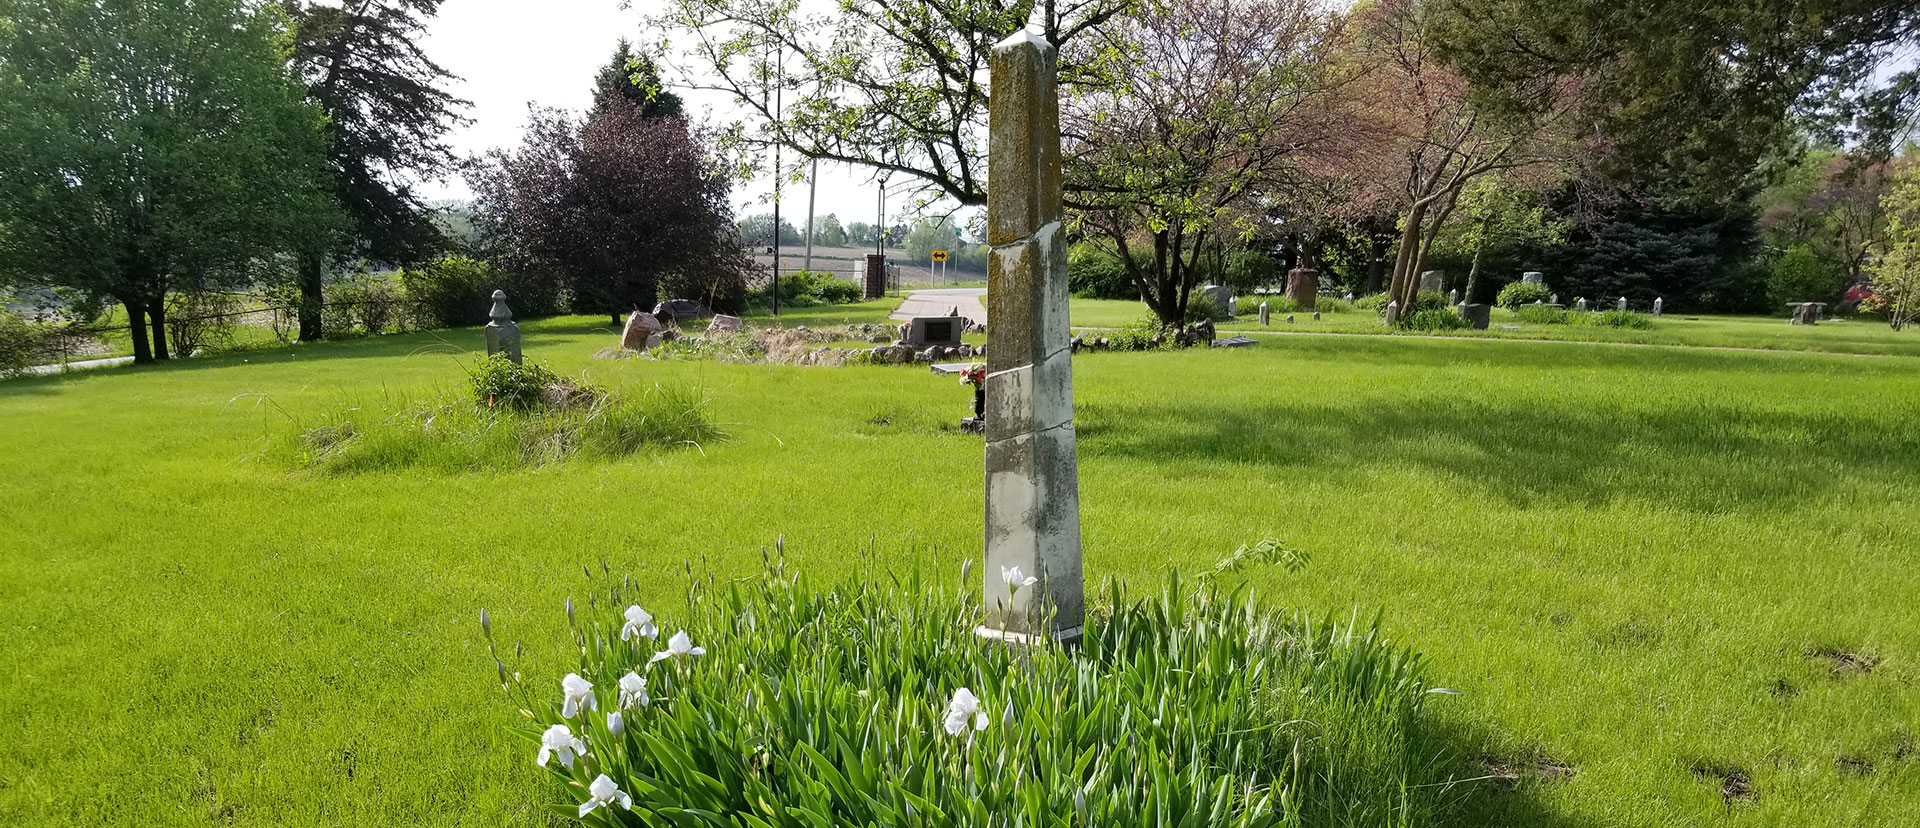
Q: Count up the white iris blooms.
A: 8